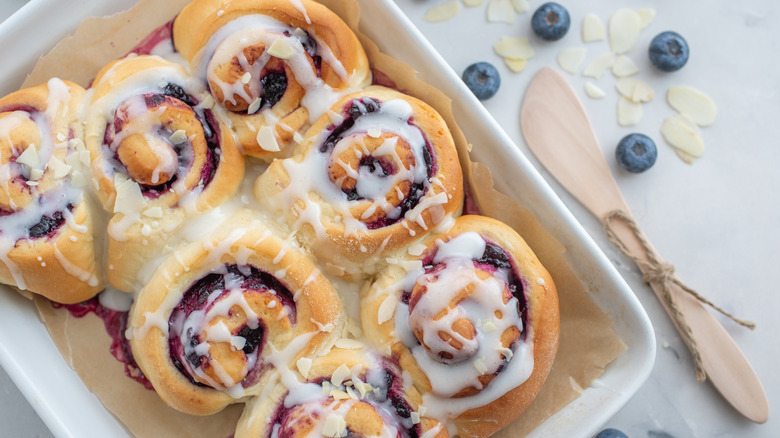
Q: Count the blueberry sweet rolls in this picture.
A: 7